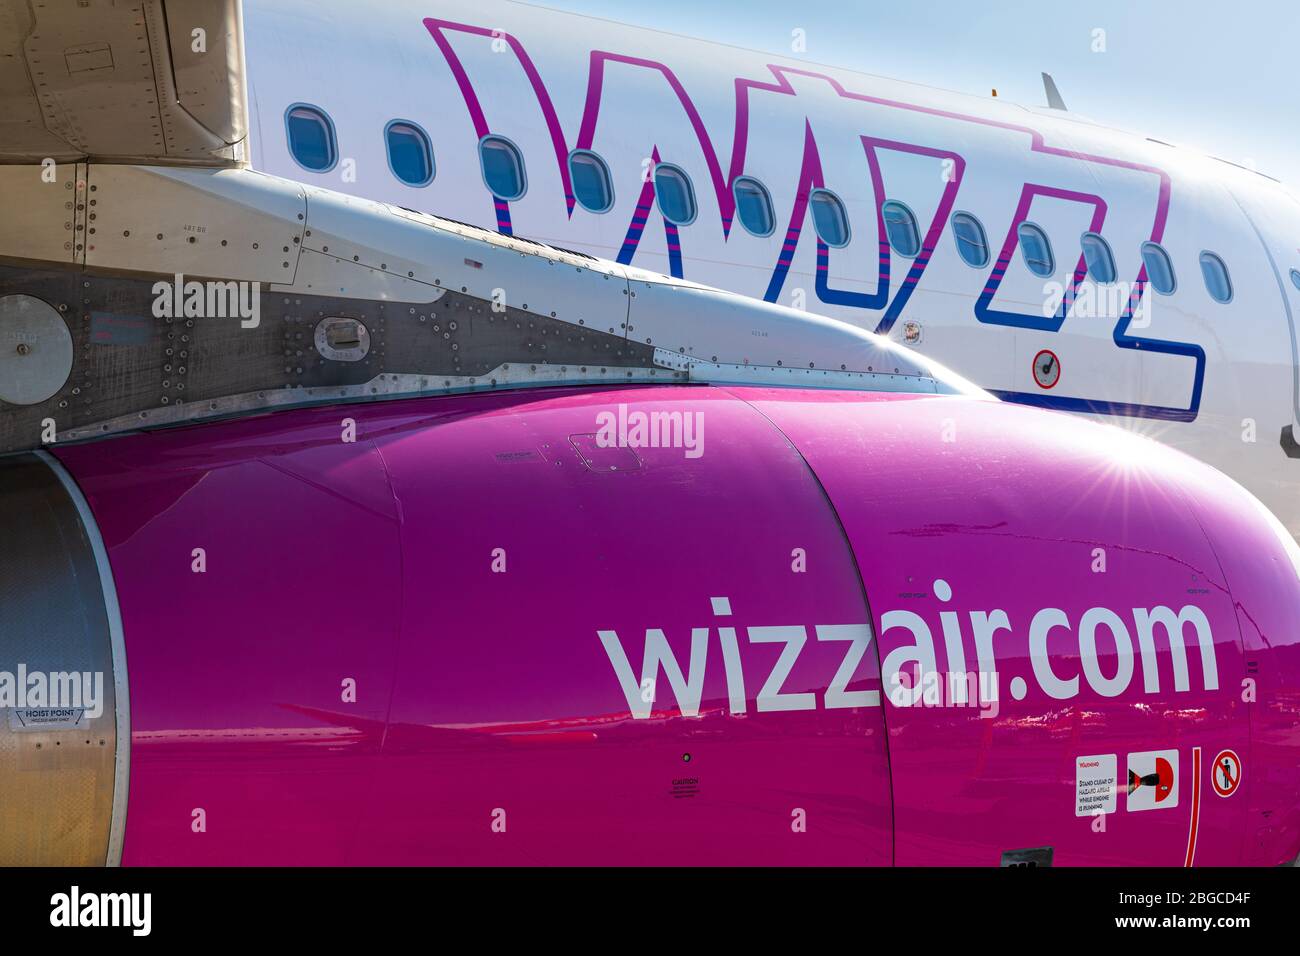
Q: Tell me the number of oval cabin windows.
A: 13